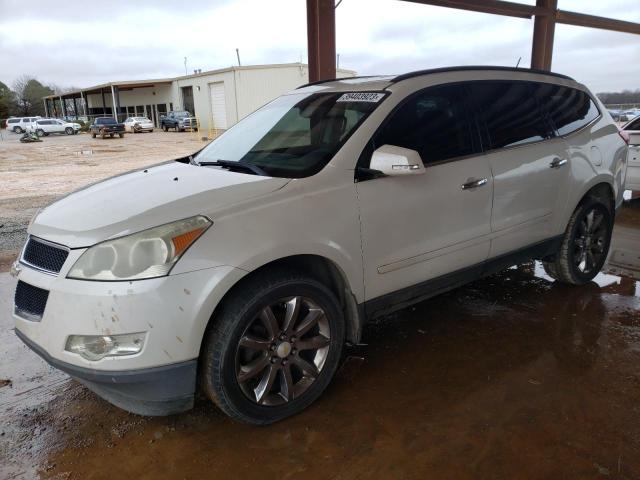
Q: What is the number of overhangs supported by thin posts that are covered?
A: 1